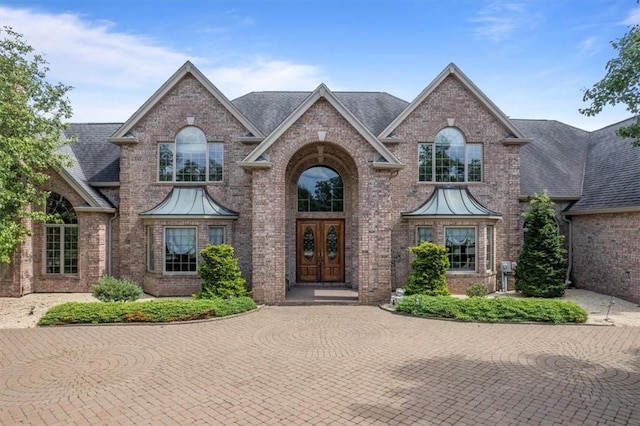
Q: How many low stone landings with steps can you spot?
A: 1